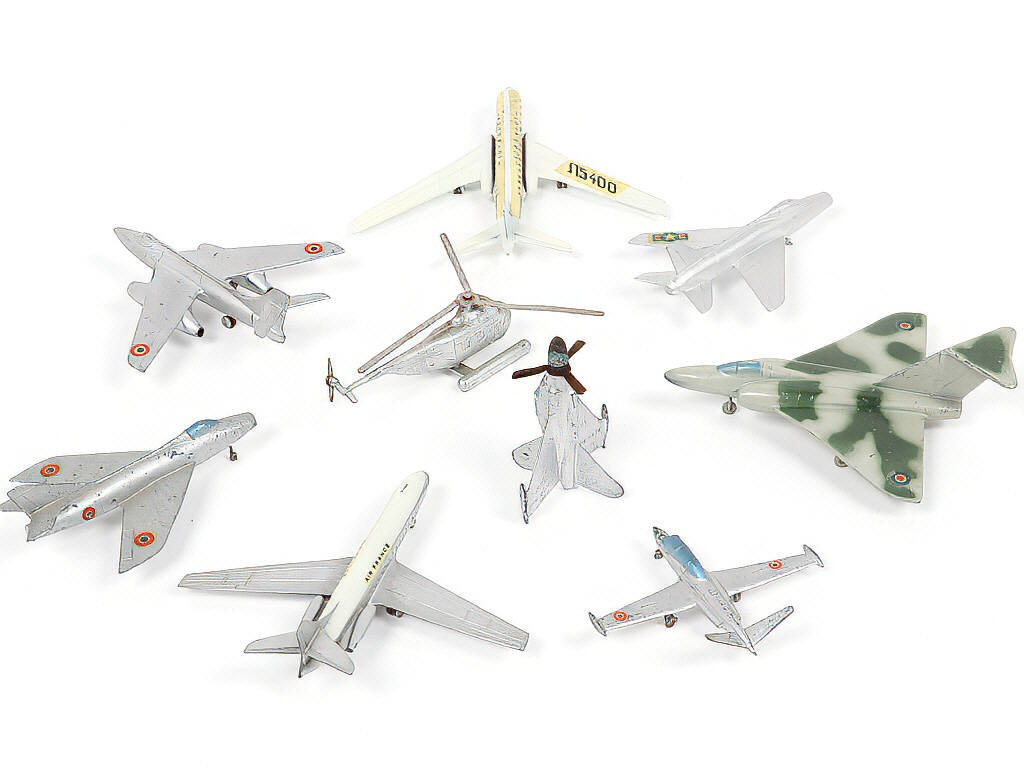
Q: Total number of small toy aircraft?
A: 9